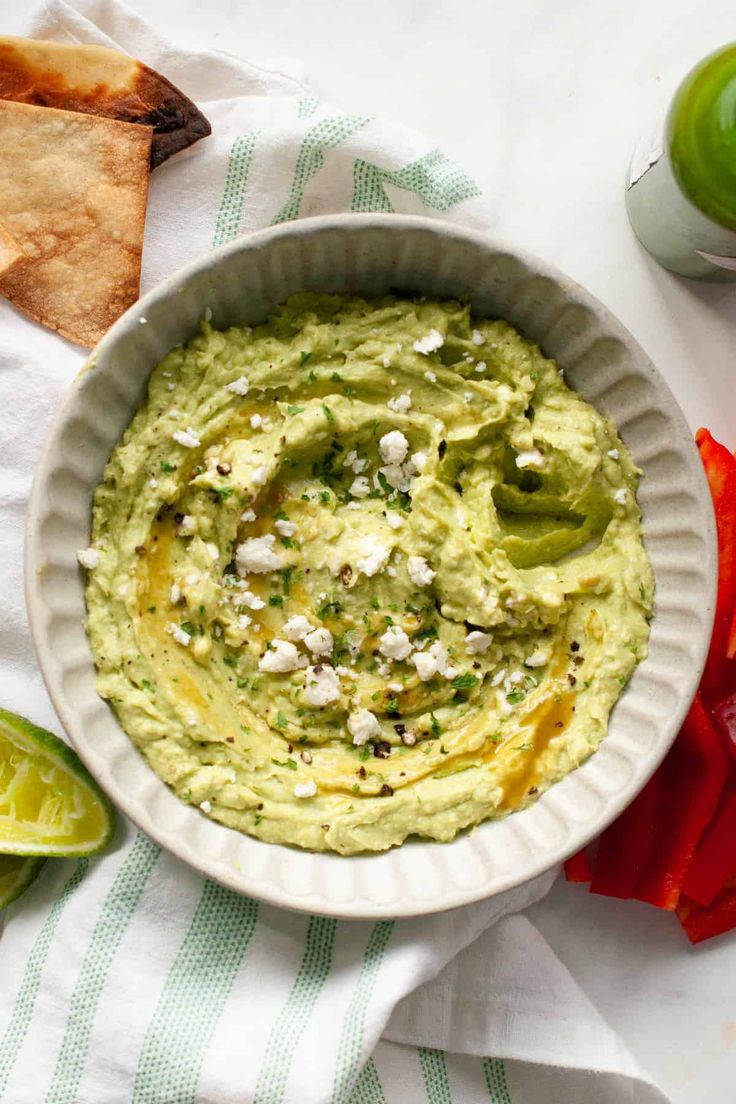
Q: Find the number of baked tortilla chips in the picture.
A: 3